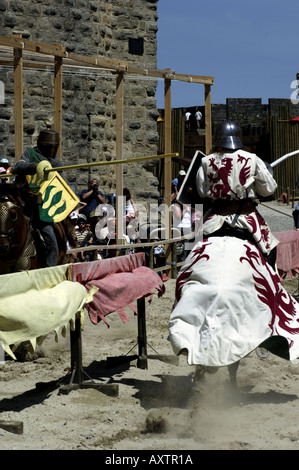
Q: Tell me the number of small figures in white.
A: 2